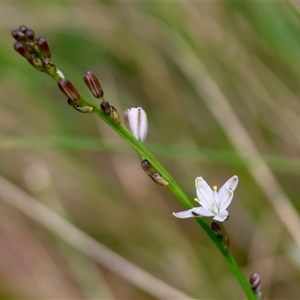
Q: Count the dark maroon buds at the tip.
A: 5